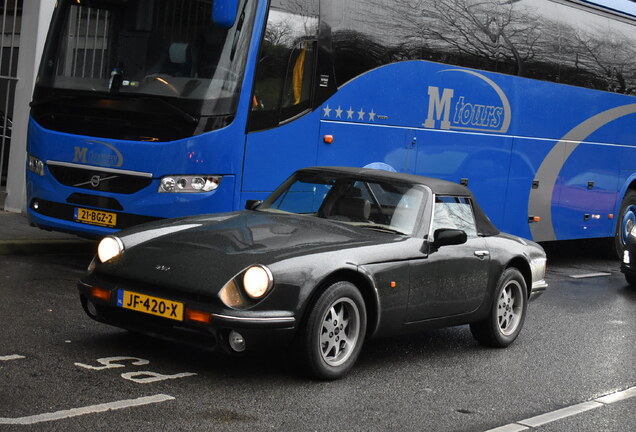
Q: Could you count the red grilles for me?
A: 0